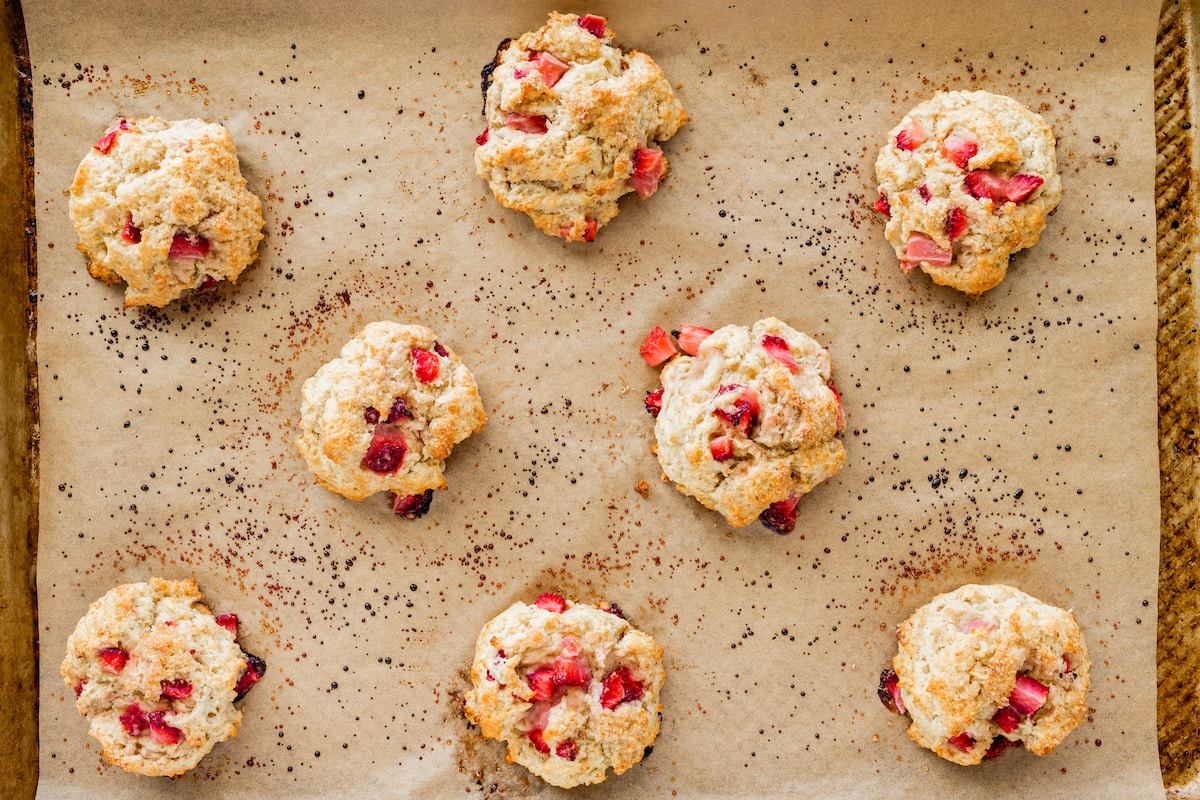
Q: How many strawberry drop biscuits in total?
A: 8